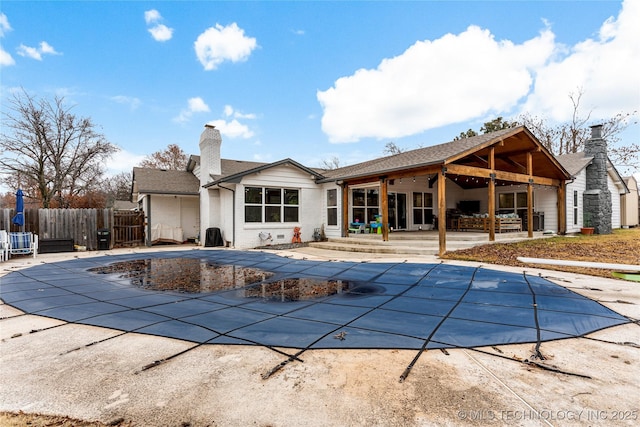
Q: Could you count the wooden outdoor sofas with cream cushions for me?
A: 1